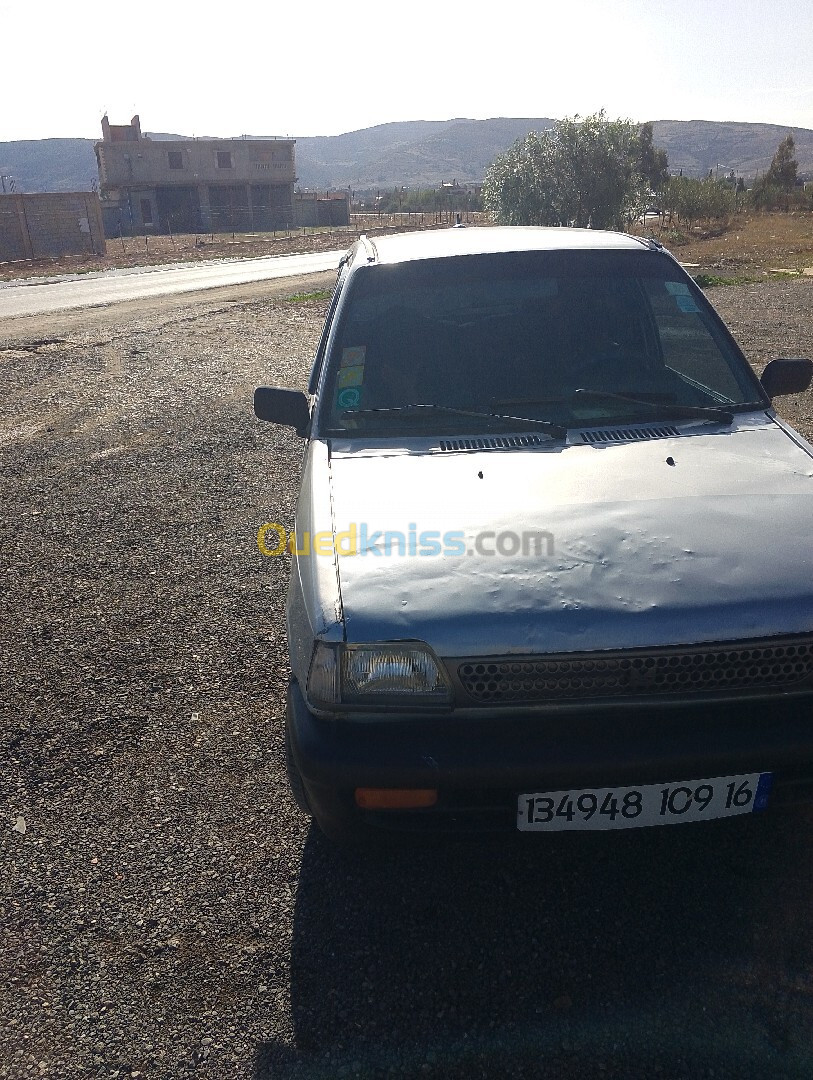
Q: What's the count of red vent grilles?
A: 0